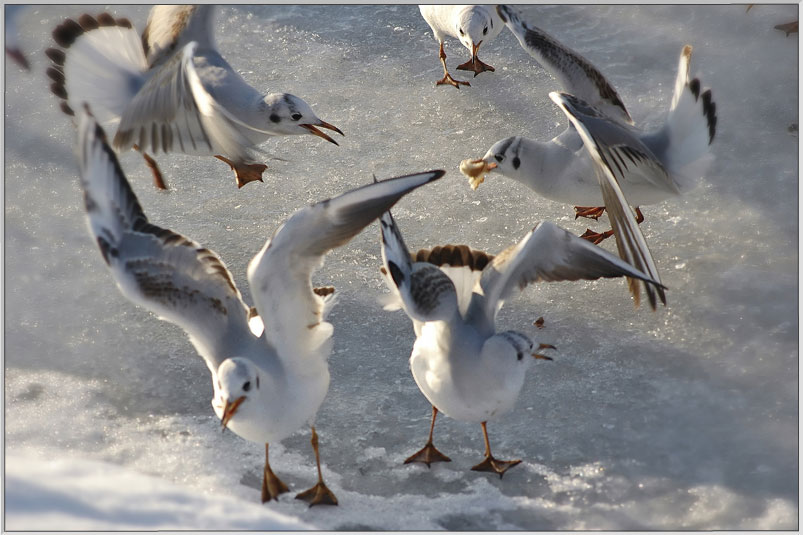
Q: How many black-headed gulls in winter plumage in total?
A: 5